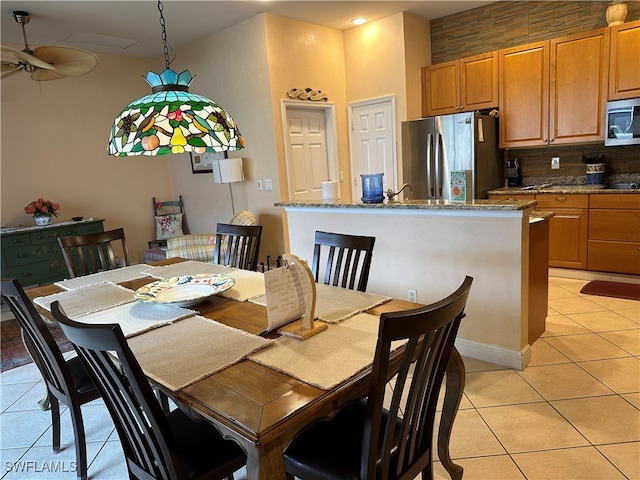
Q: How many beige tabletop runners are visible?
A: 8